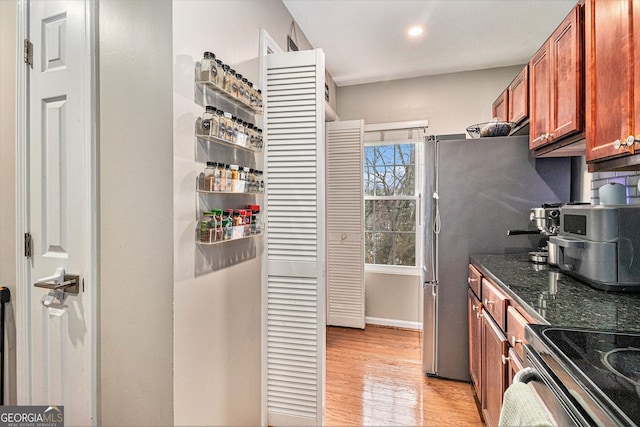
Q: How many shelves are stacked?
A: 4